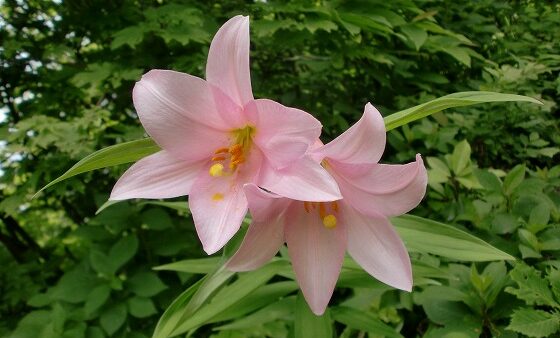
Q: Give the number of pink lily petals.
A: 12